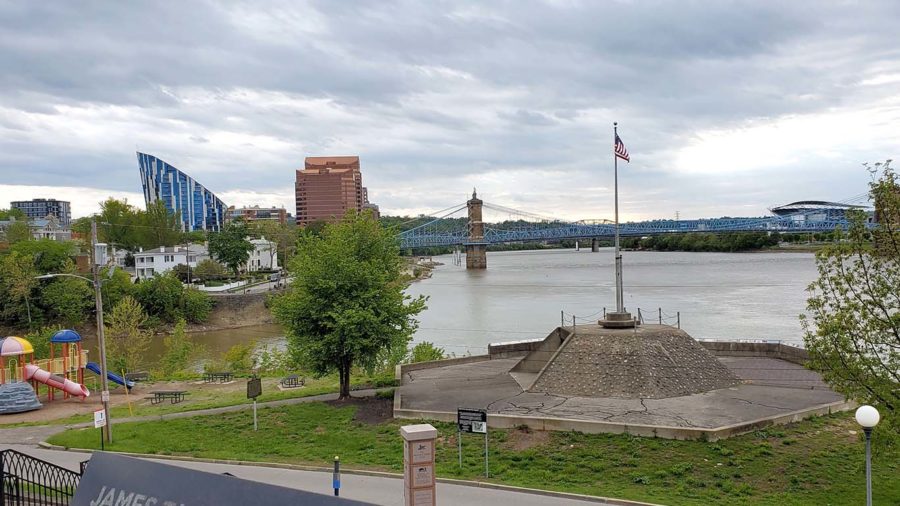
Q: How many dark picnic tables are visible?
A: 3